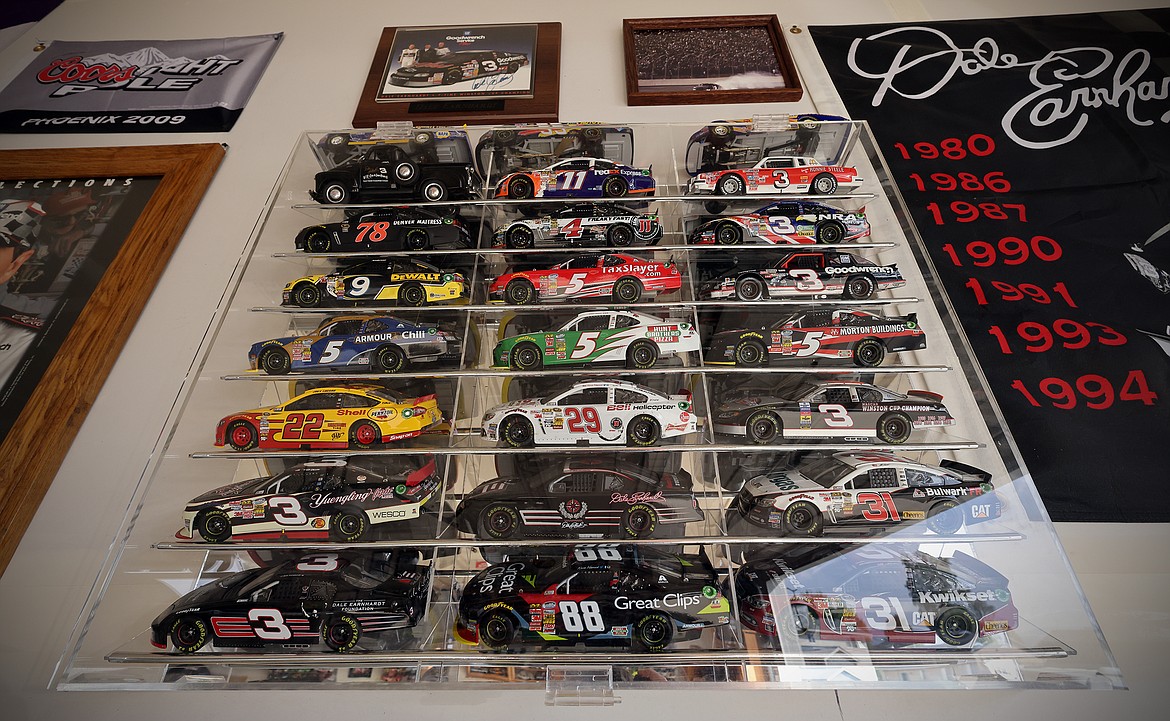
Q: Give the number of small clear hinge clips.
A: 3